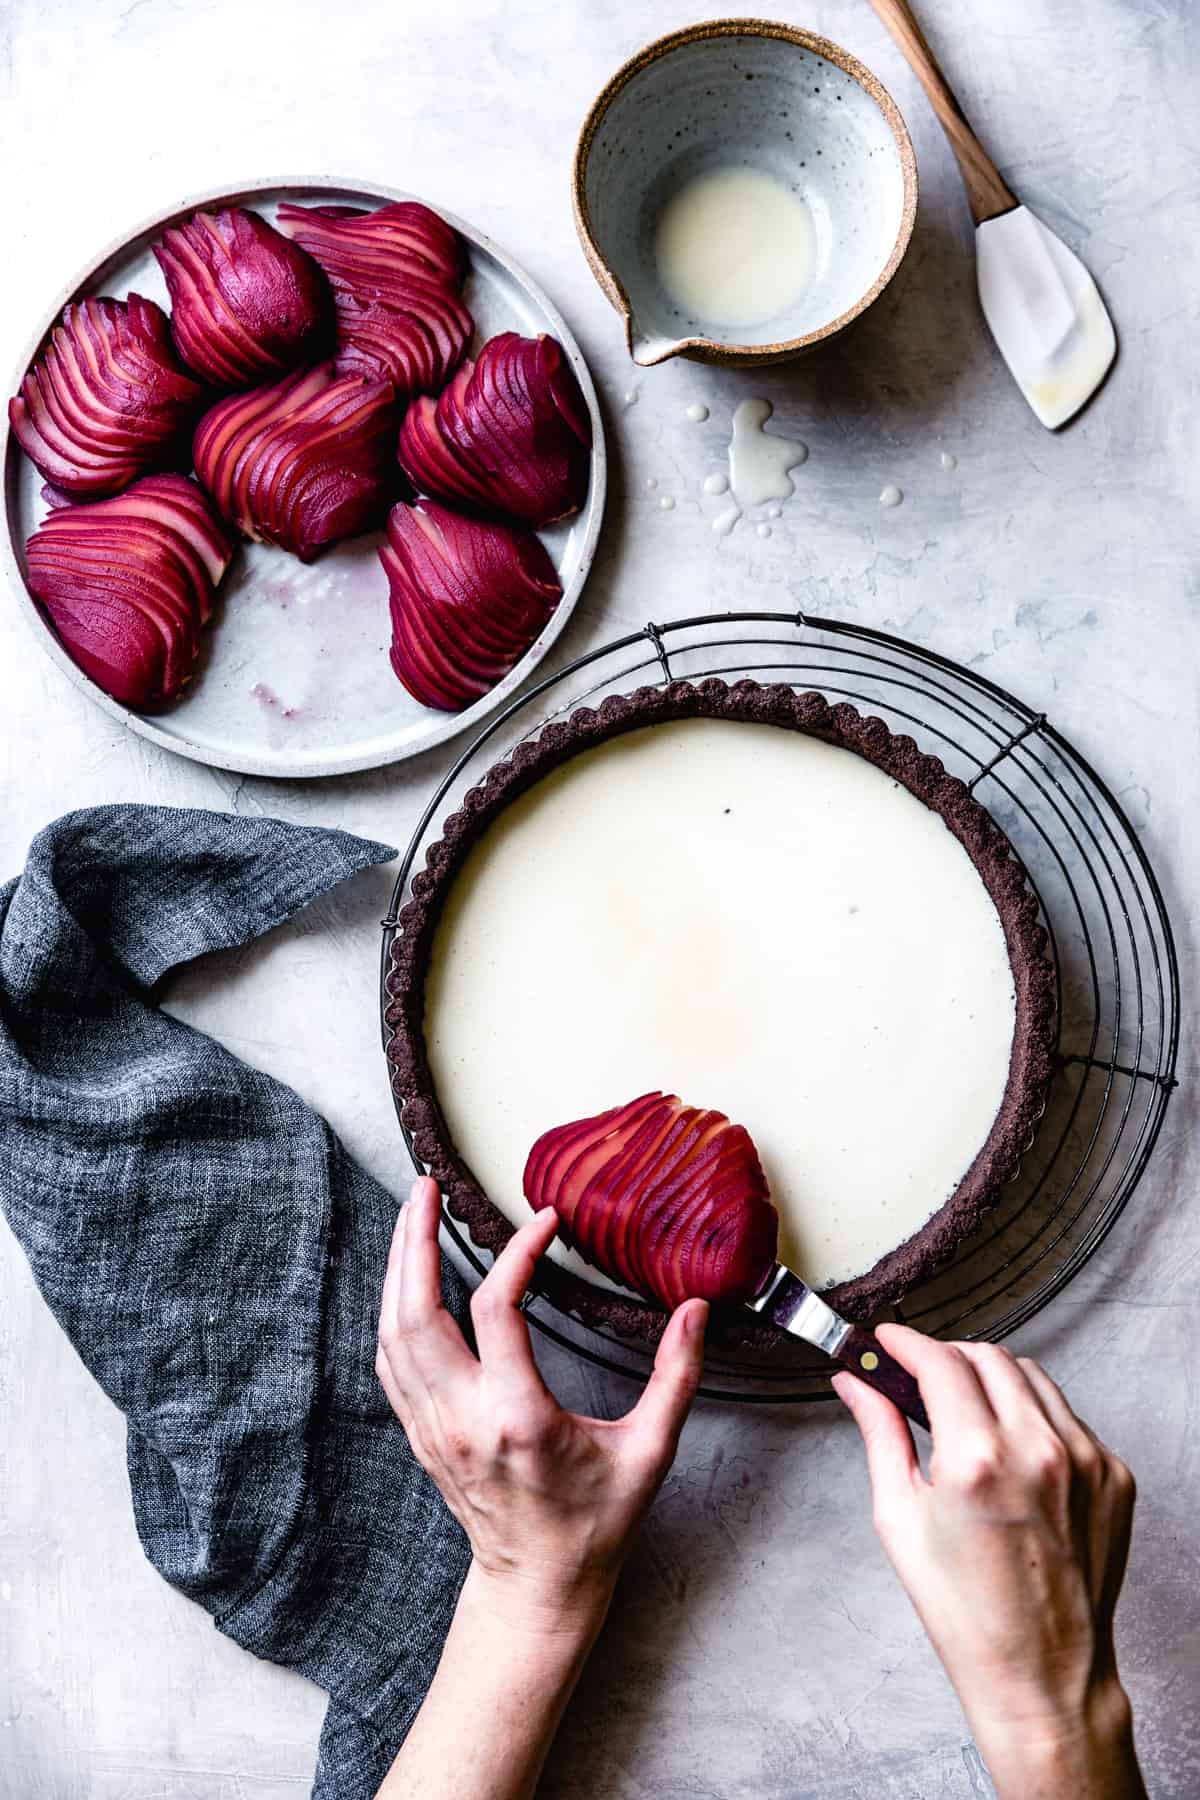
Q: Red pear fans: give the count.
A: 8